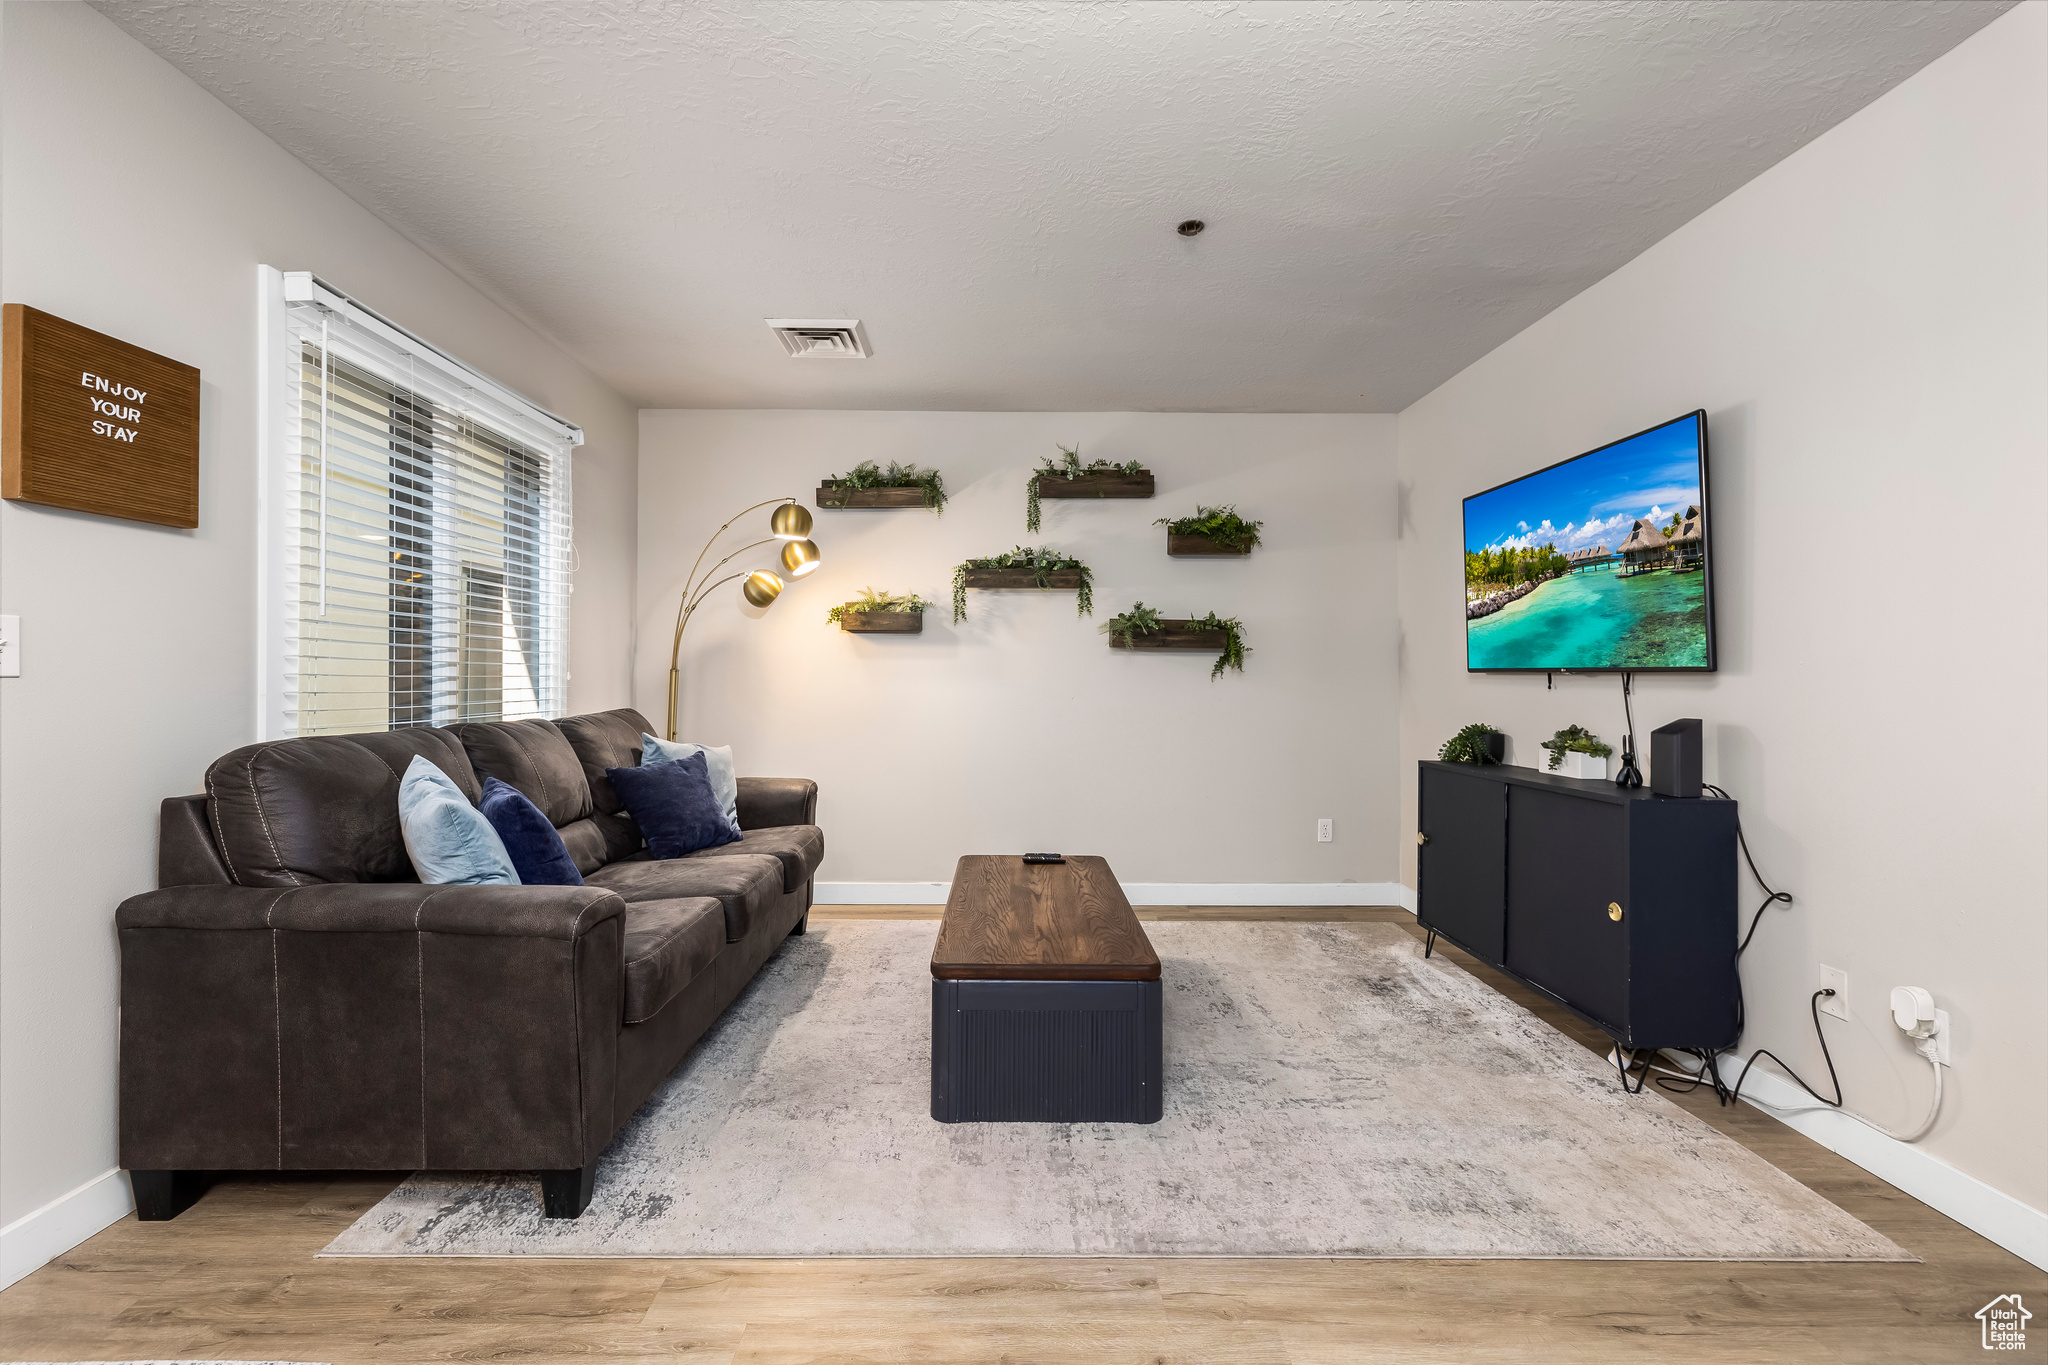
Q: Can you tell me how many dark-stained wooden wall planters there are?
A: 6